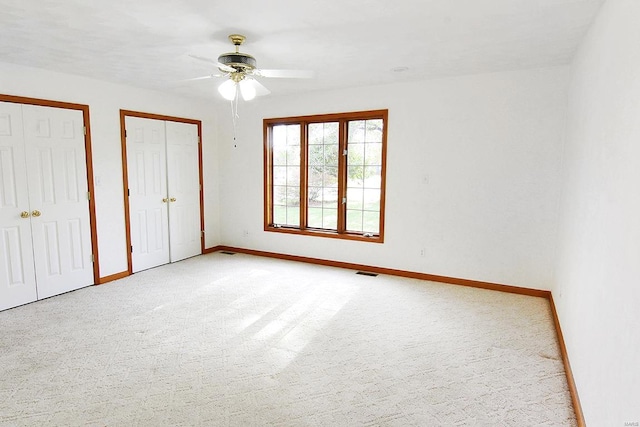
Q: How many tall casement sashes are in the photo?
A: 3